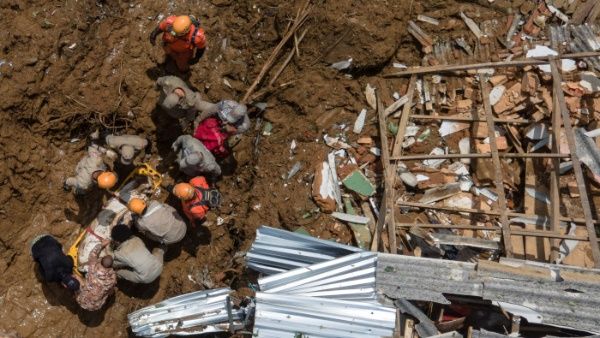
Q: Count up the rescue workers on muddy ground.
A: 11